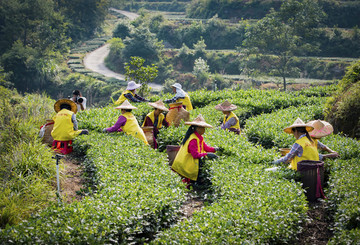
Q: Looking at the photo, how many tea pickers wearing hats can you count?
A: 9